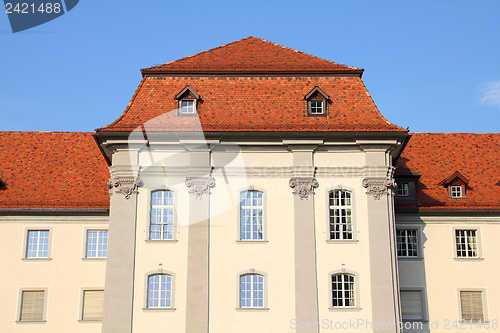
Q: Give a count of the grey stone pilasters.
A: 4